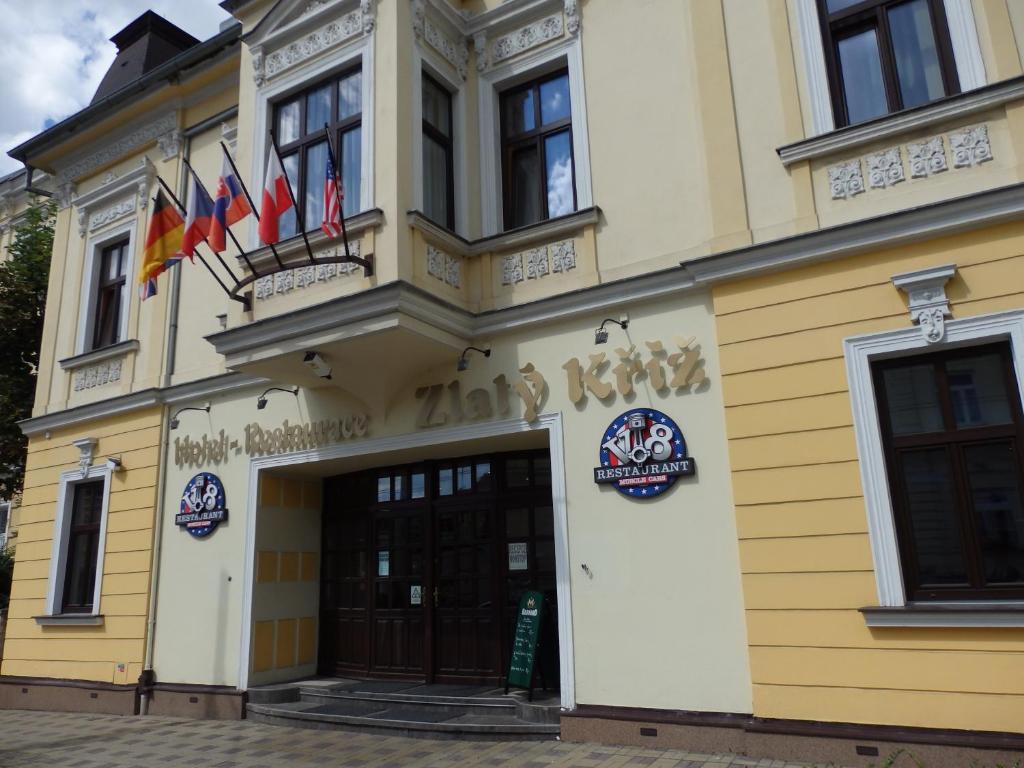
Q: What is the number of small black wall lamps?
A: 4